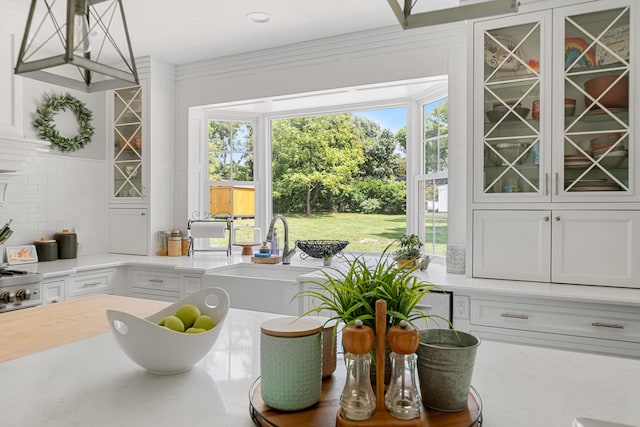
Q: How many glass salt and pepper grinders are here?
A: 2